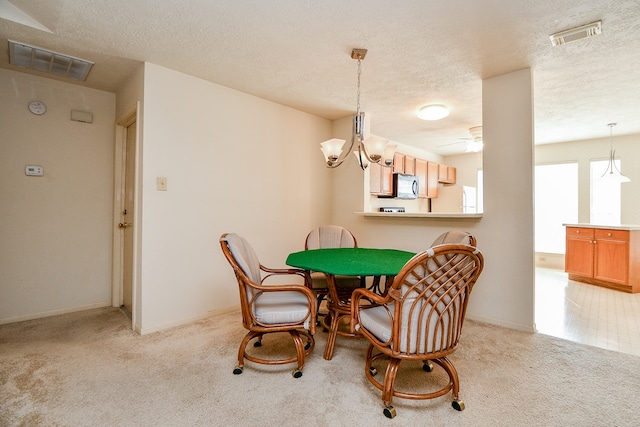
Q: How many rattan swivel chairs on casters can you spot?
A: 4